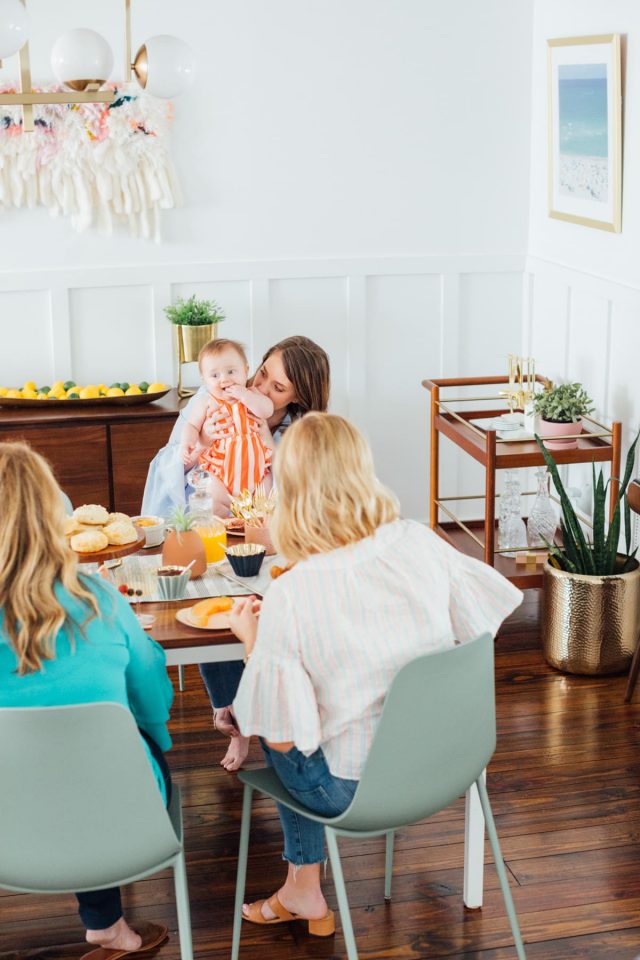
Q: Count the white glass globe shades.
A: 3